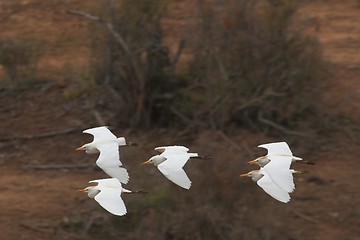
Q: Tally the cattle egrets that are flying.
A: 5